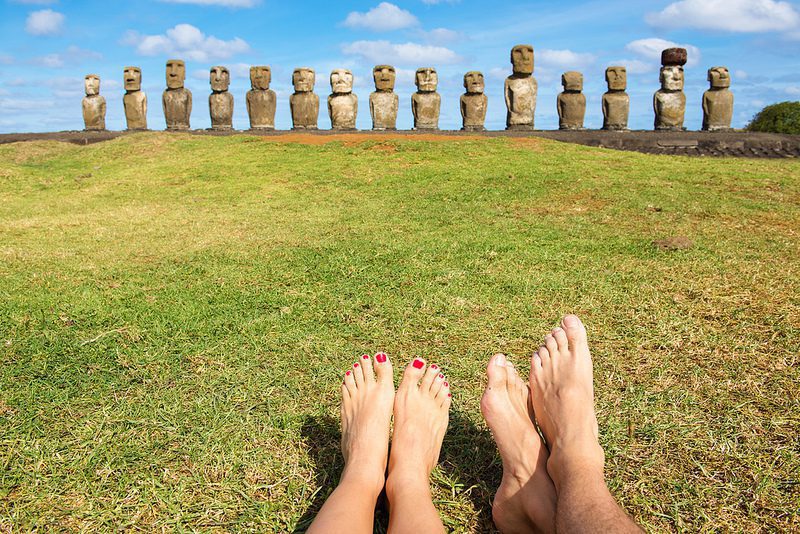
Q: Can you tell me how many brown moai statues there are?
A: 15